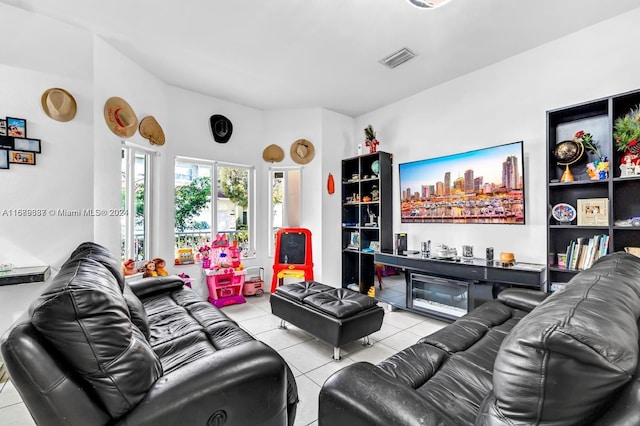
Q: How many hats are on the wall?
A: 6